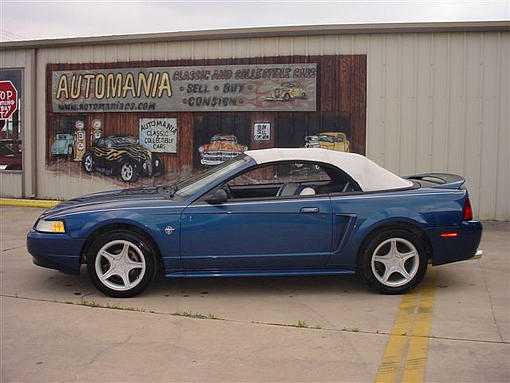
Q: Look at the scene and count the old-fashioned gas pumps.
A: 2